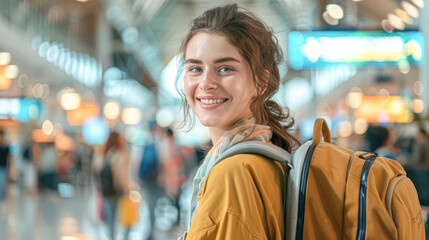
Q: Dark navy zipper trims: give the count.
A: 2